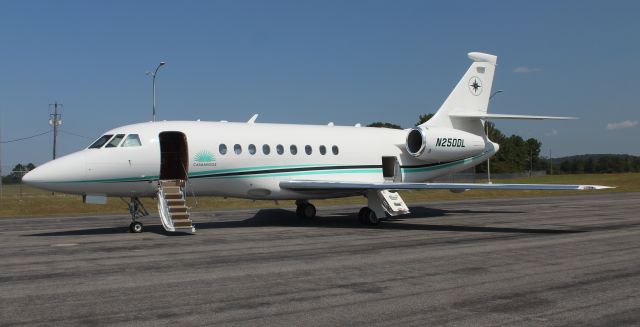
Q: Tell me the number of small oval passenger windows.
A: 9